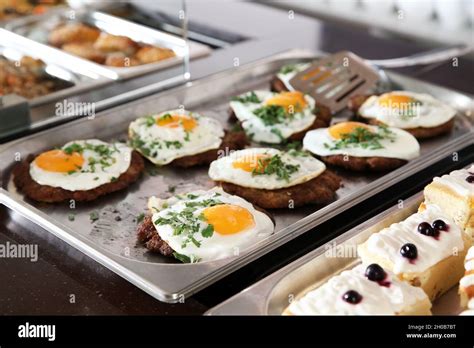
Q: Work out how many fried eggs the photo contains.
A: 8